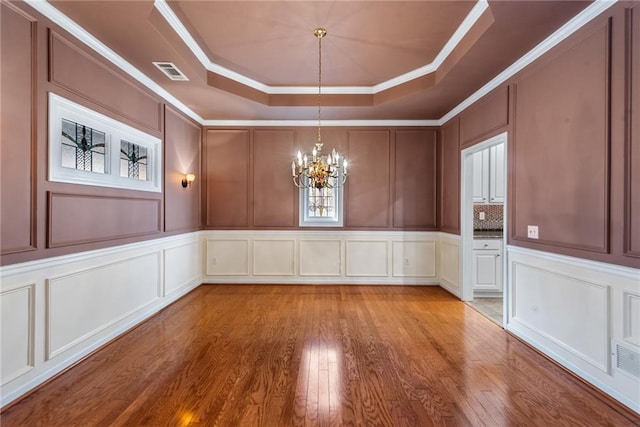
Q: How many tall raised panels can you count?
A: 9